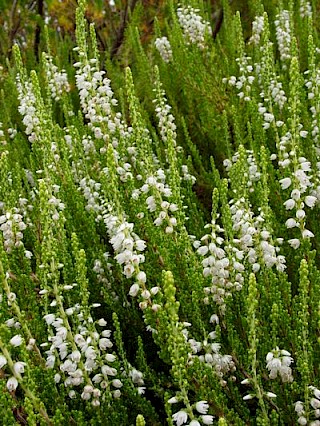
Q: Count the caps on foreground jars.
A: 0